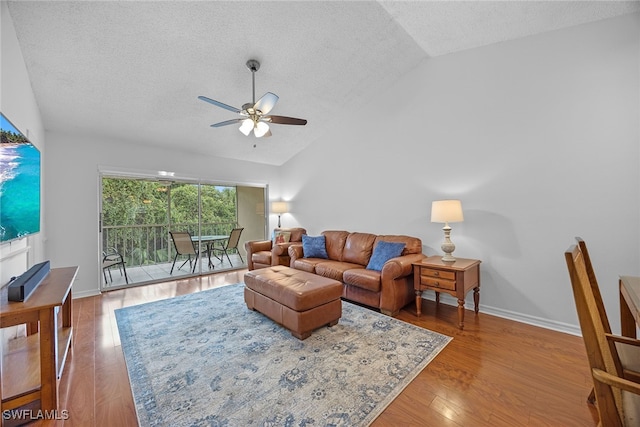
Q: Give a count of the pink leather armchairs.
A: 0